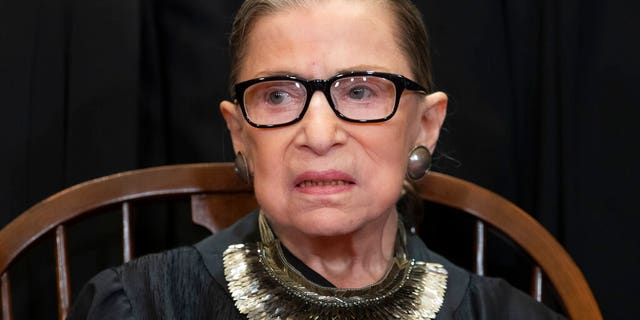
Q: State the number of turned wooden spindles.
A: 5